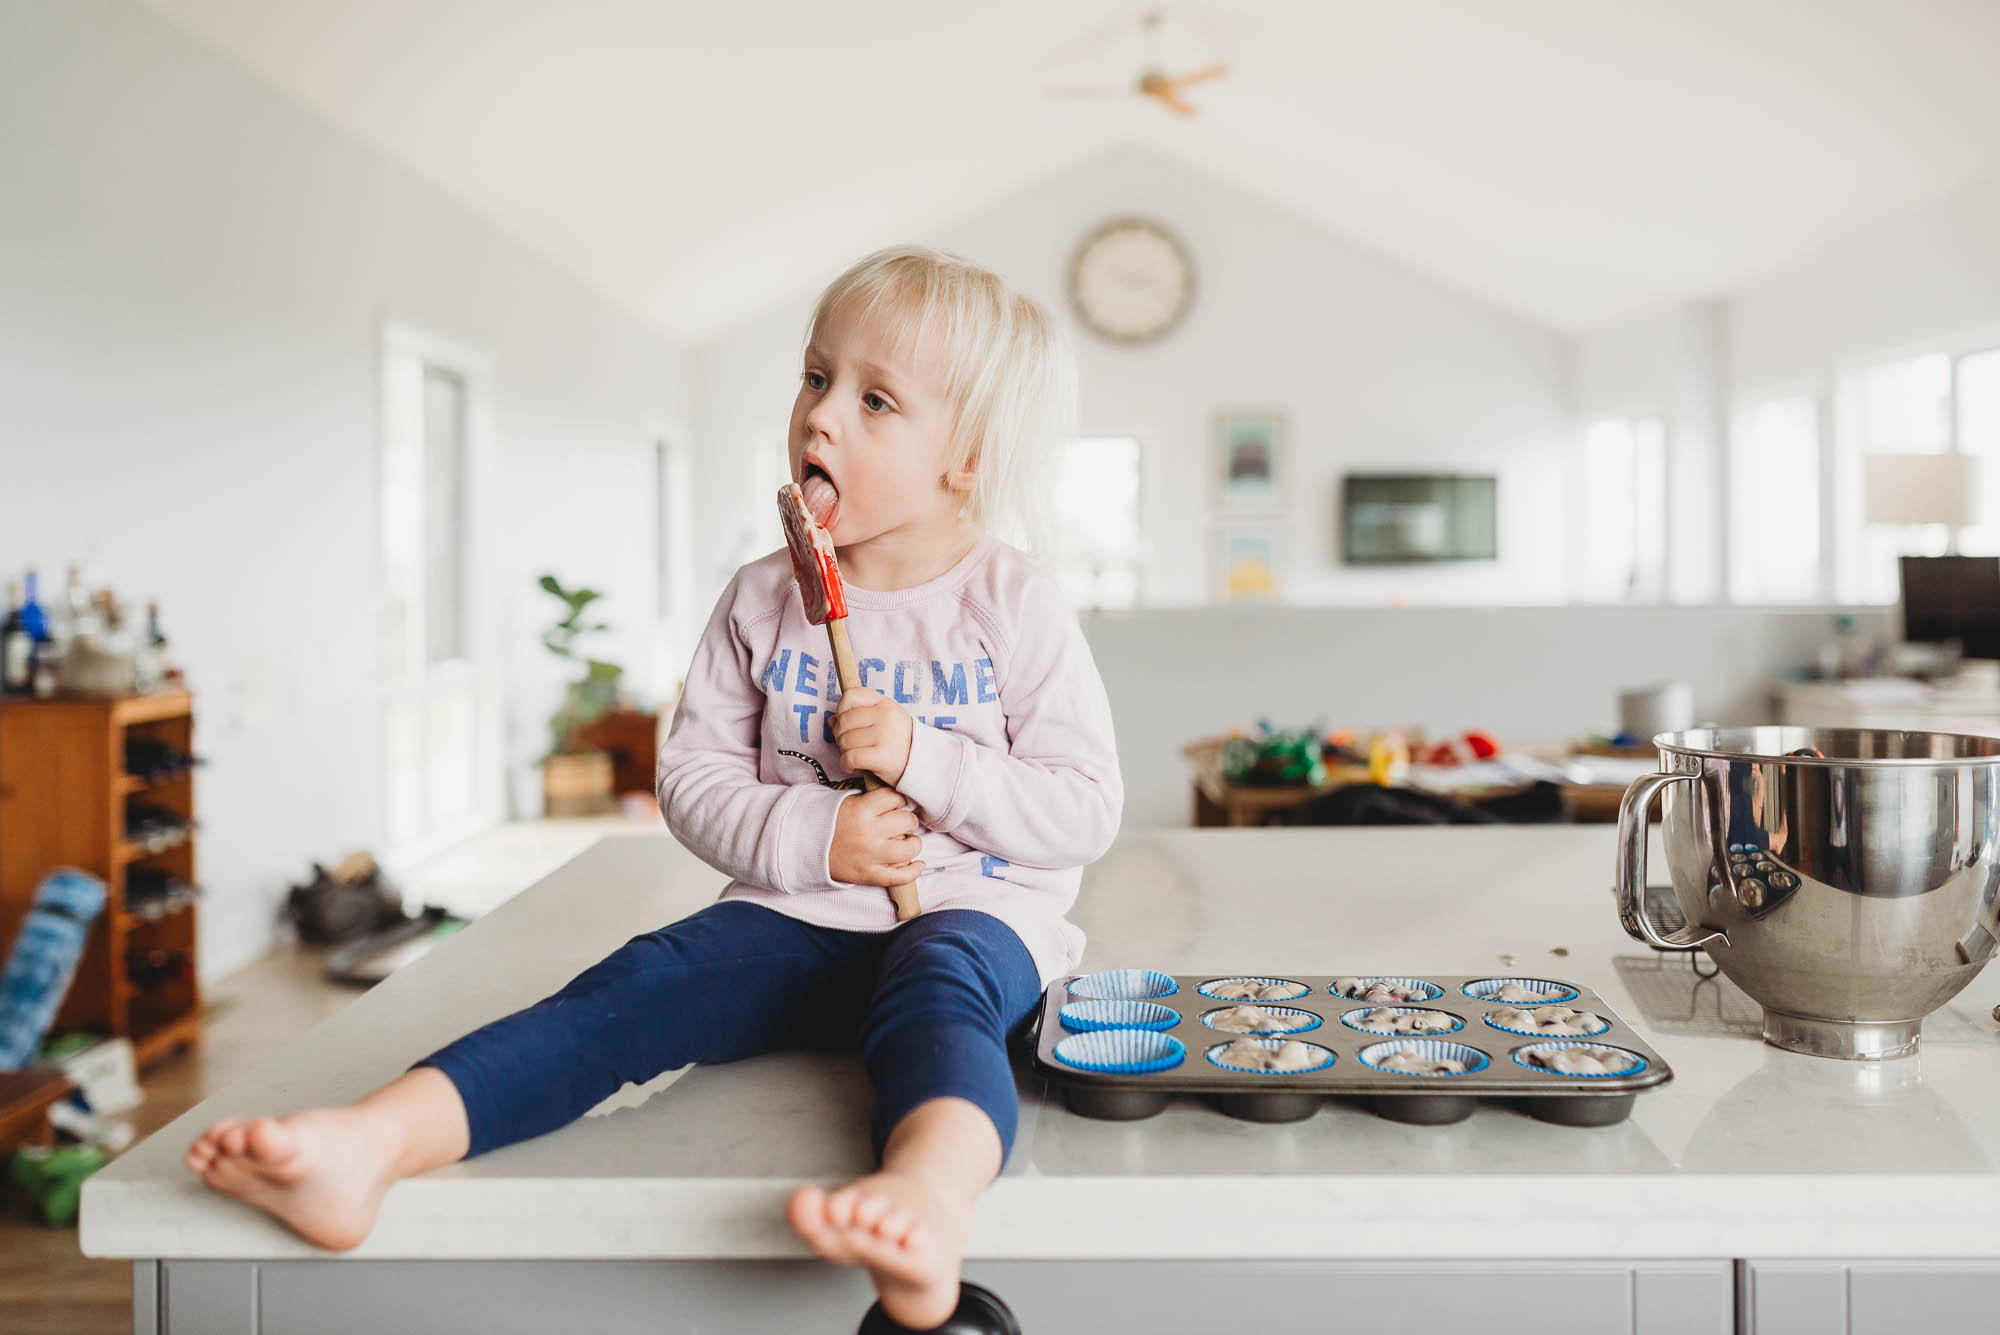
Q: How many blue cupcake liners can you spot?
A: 12